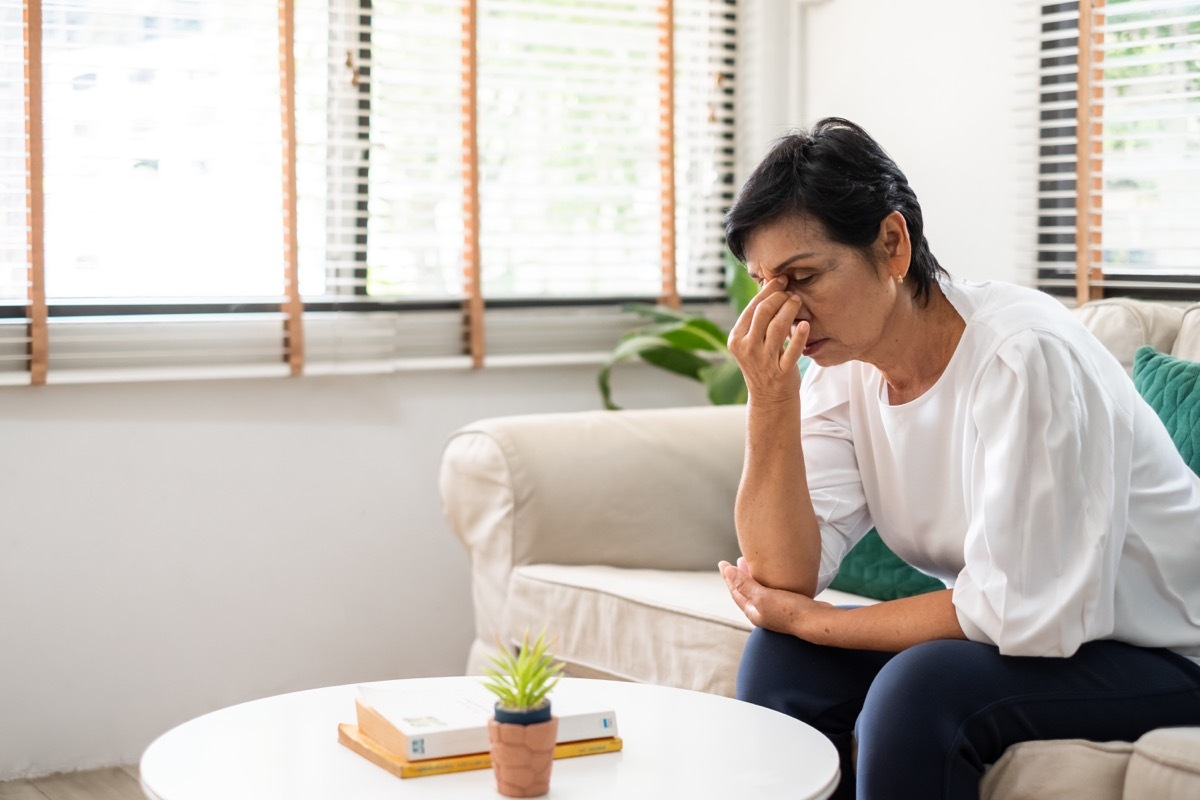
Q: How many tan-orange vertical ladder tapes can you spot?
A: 5